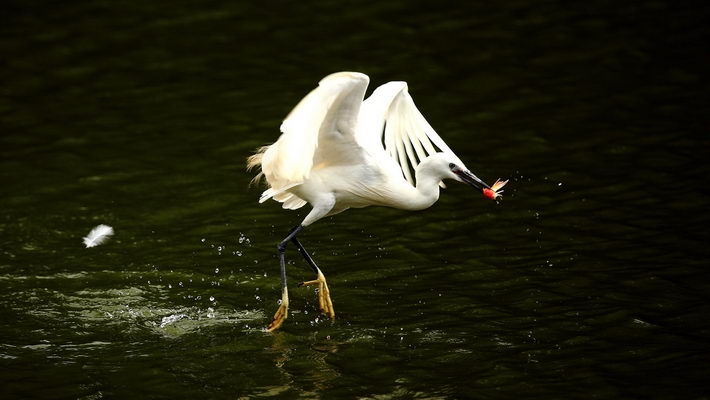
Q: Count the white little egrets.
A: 1